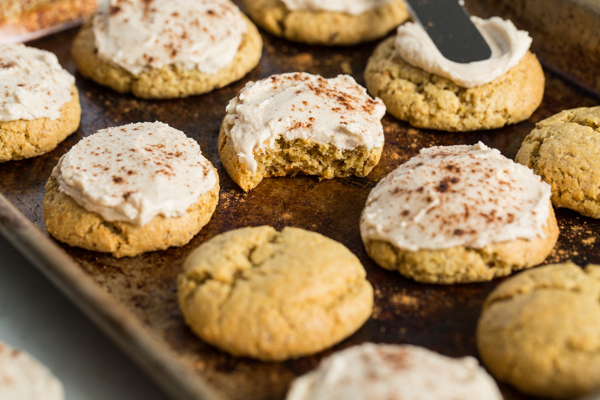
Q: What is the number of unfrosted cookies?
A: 3